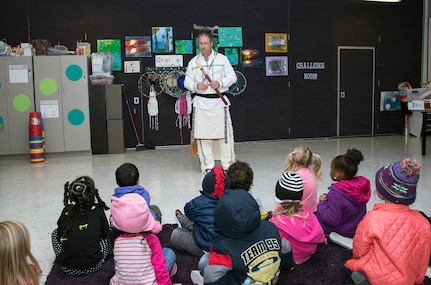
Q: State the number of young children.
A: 11